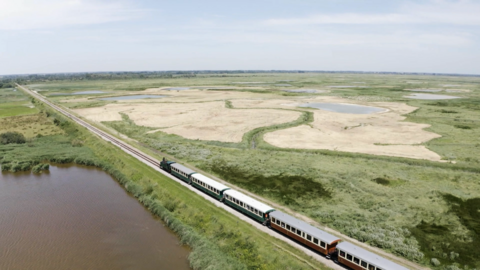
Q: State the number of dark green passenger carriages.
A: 3